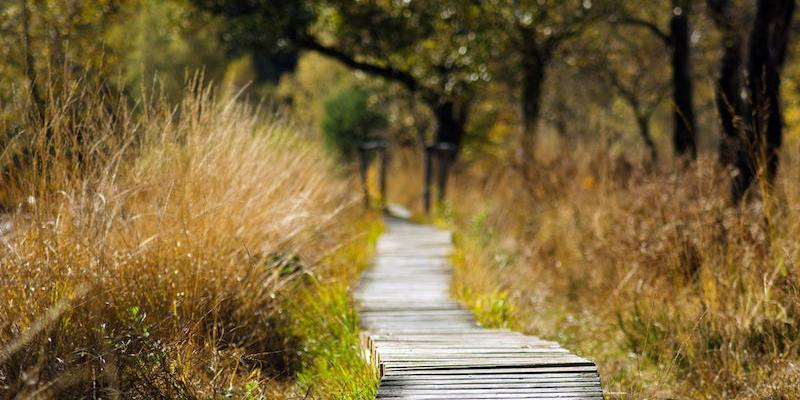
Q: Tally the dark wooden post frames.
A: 2